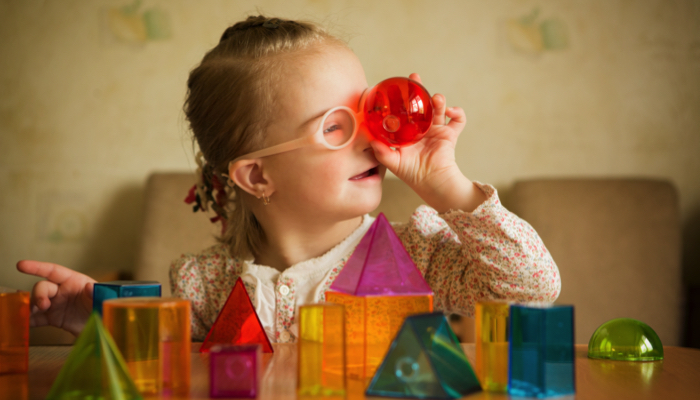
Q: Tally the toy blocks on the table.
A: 13